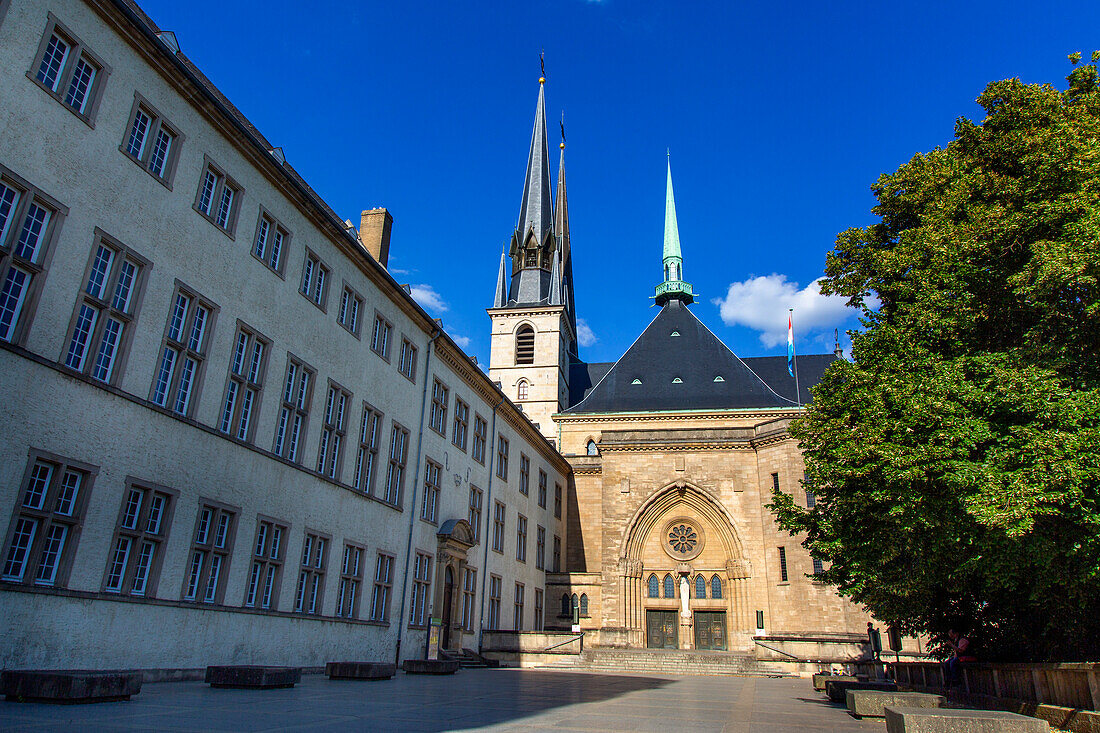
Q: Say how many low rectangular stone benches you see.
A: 8